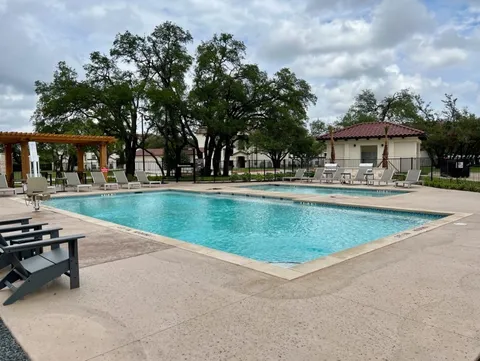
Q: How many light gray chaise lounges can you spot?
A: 12